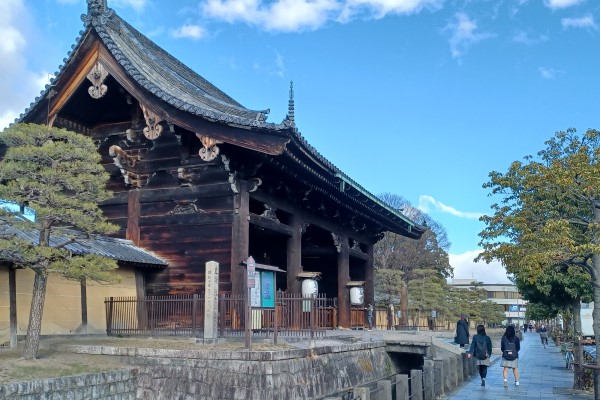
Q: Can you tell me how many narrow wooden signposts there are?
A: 1